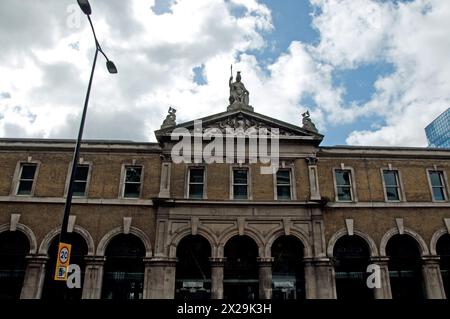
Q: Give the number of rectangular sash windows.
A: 9